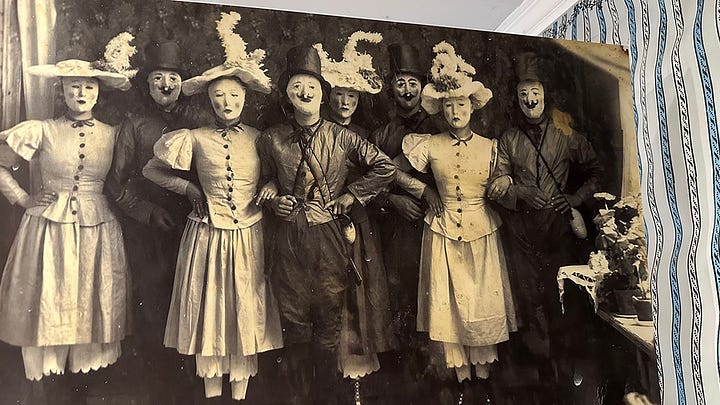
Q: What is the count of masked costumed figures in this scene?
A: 8